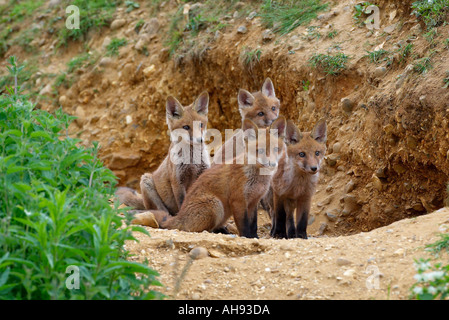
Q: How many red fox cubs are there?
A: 4